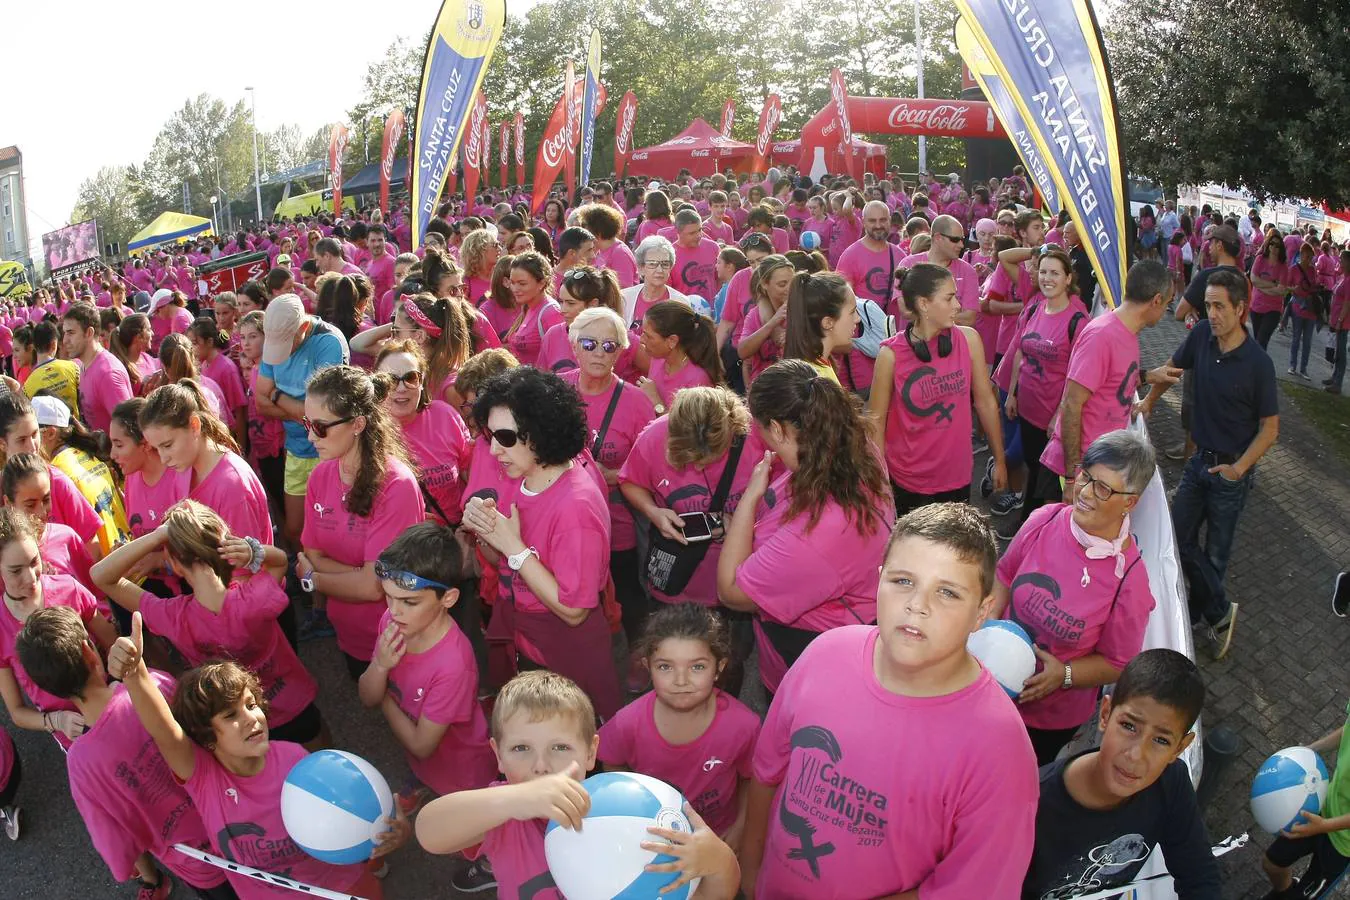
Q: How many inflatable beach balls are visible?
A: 6